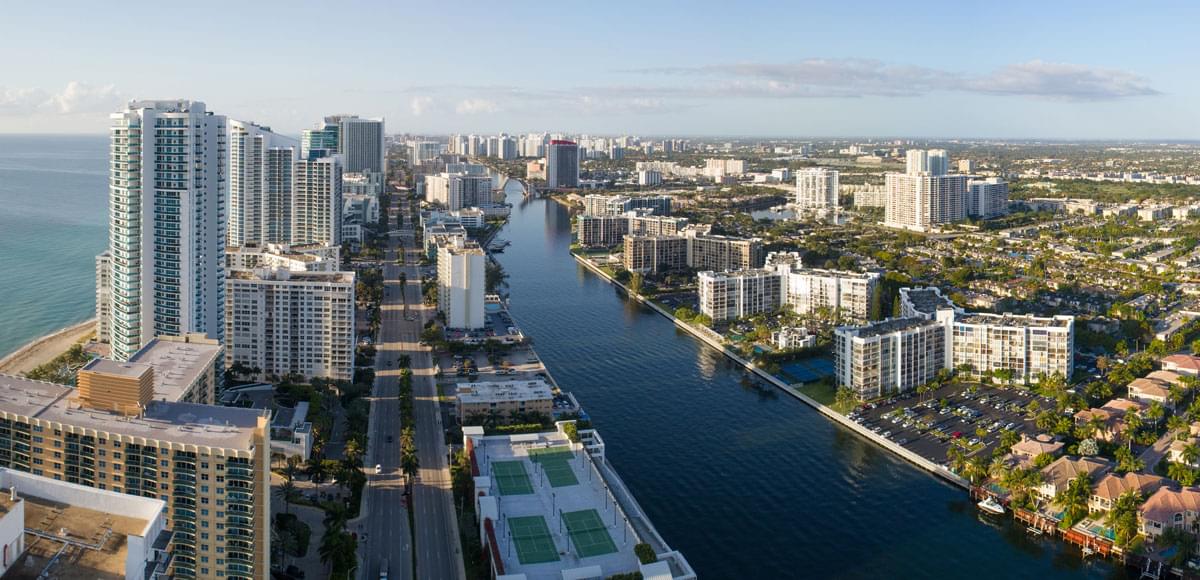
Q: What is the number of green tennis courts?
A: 4